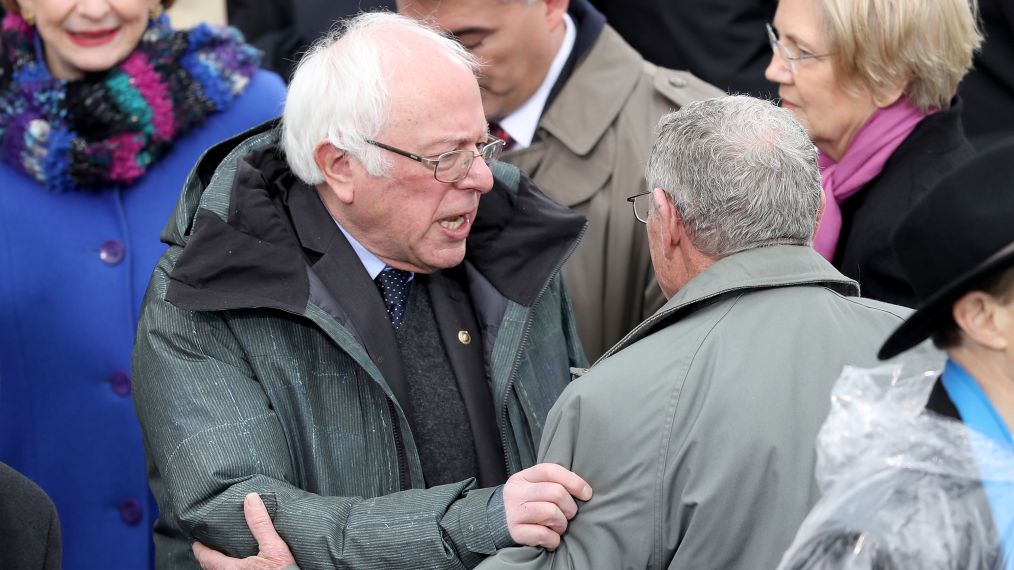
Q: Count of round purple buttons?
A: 3